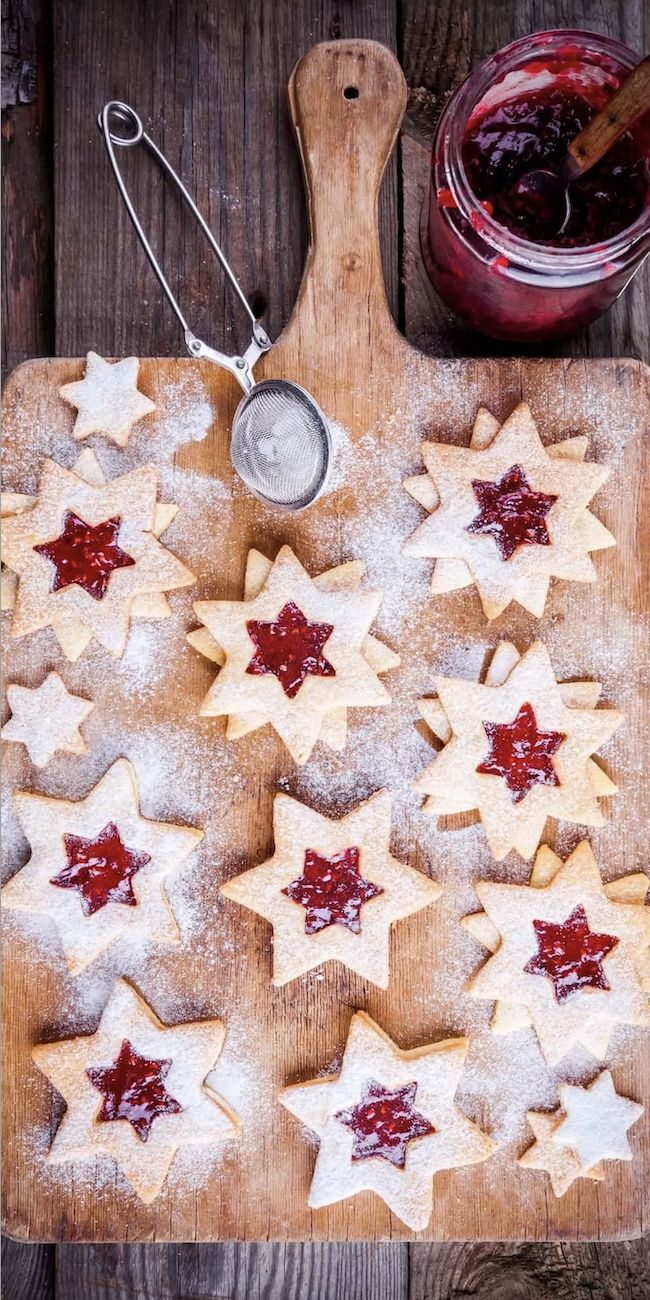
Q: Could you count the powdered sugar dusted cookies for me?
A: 13